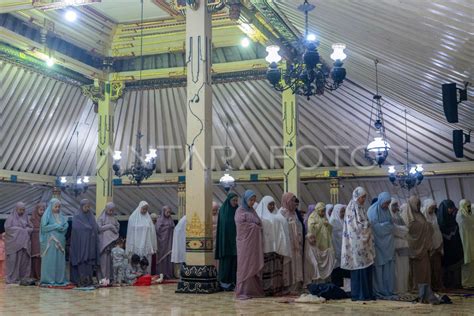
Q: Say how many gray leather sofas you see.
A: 0